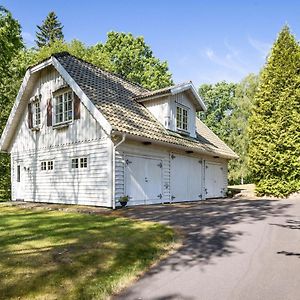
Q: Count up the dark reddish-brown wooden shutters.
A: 3